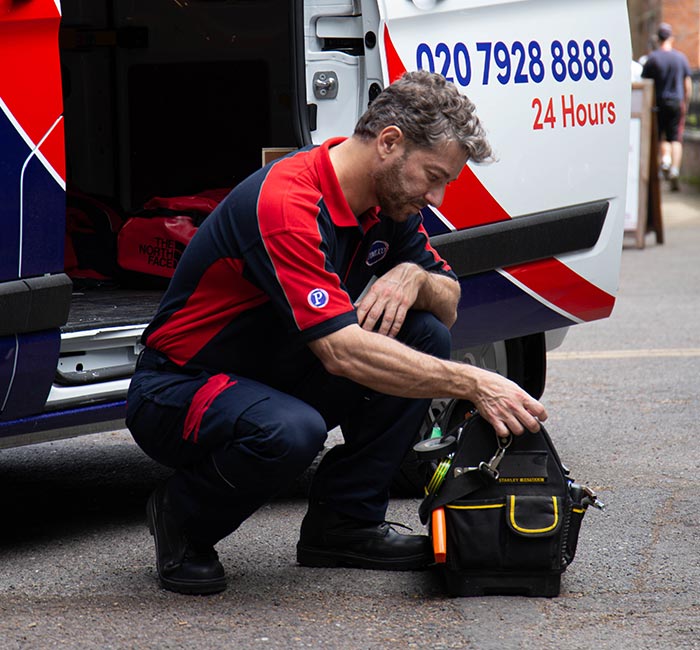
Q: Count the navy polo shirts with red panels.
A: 1